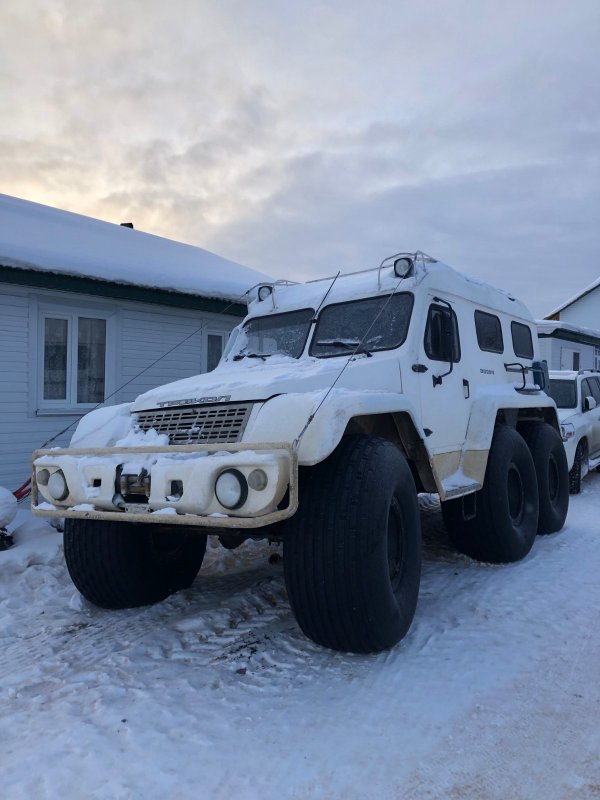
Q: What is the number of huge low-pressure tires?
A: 4